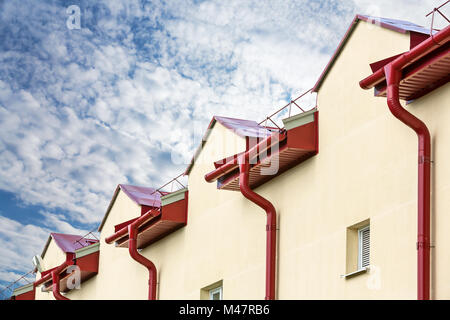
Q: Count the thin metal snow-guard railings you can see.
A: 5